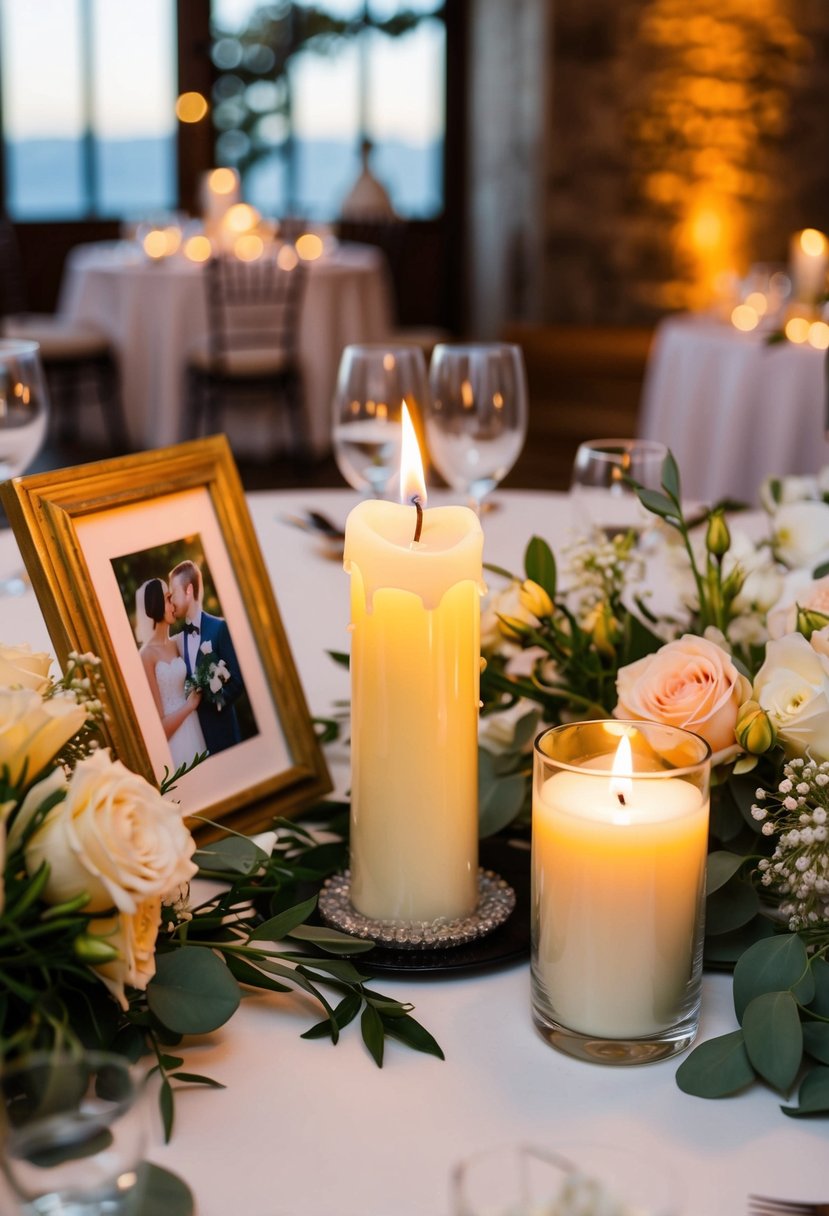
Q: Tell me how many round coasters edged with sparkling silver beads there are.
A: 1